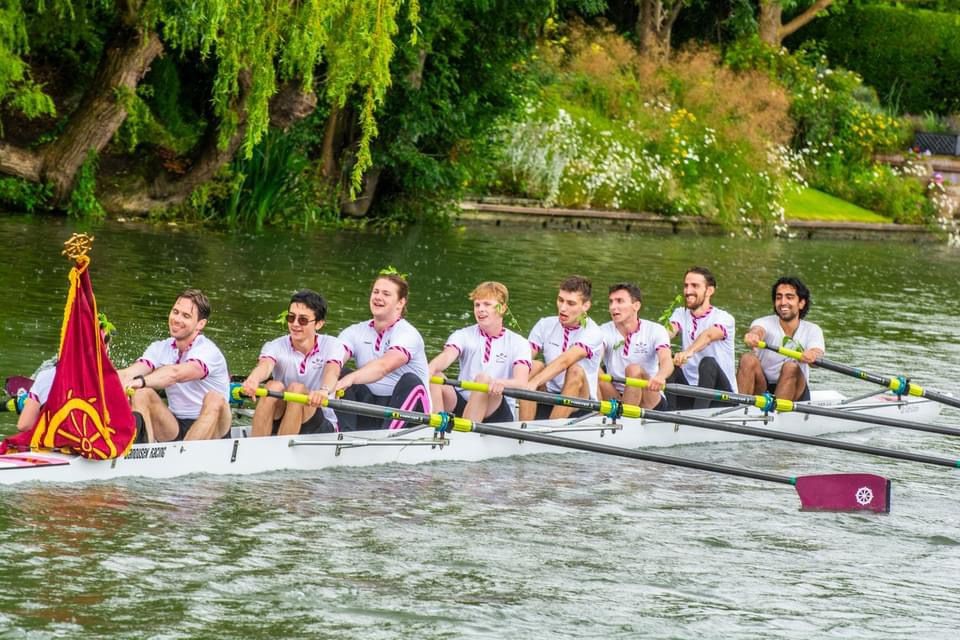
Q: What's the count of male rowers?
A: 8